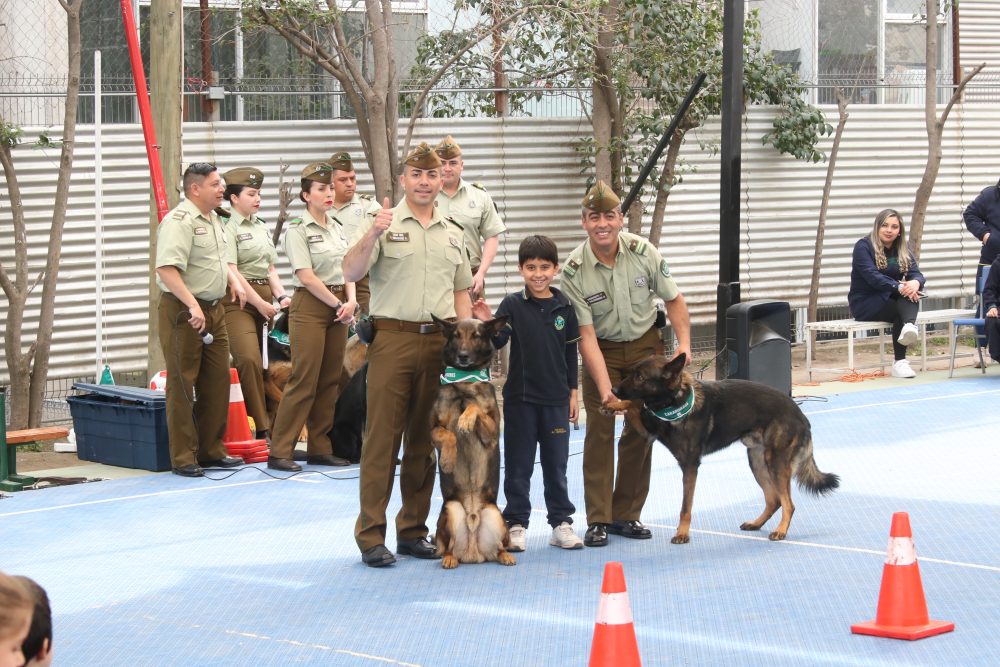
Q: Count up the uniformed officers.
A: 7